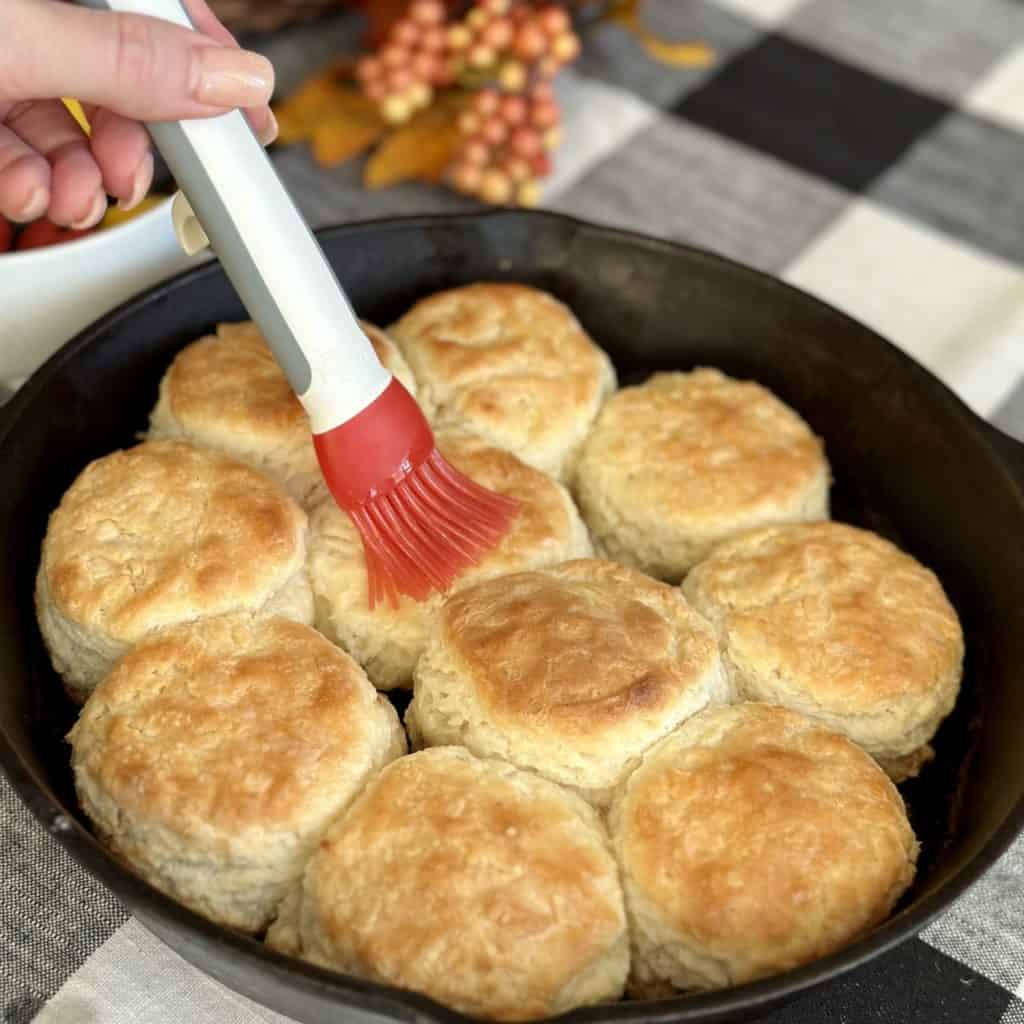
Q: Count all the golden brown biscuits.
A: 10